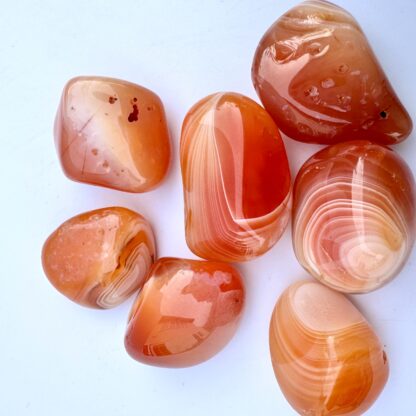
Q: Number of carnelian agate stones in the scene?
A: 7